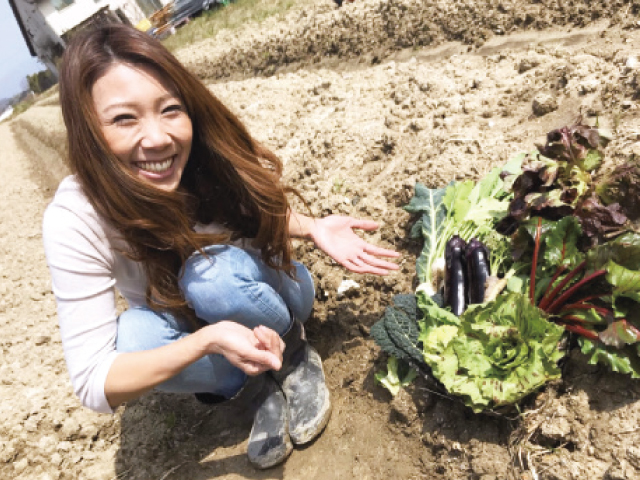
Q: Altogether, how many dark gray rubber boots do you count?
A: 2